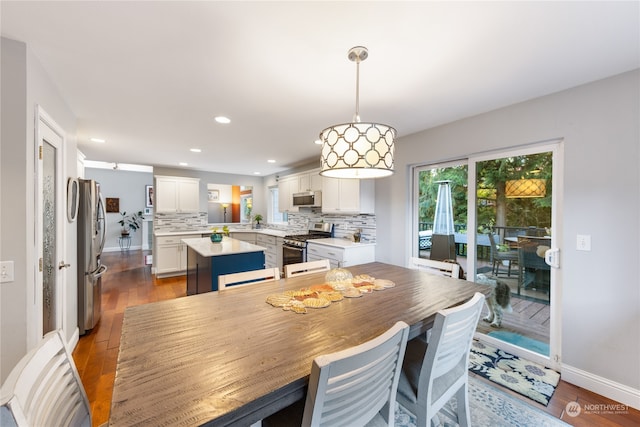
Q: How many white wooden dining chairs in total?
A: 6